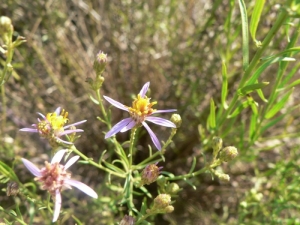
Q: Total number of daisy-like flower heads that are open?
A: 3